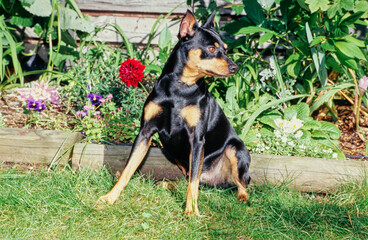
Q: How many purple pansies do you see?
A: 3